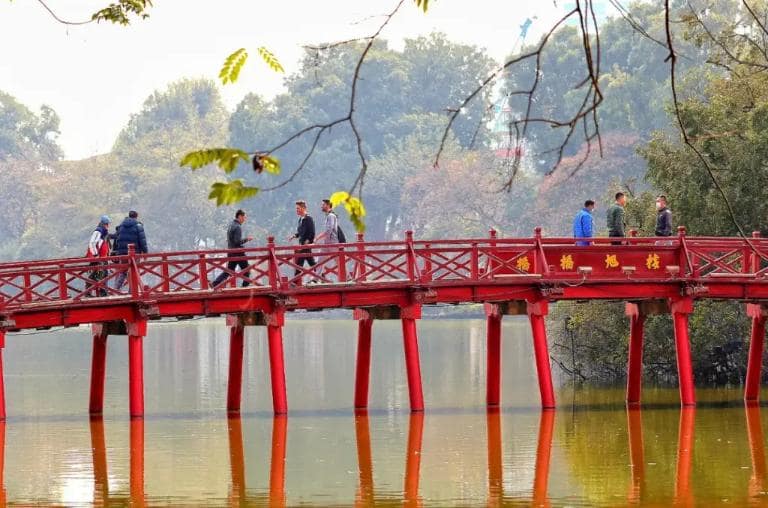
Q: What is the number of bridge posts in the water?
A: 12